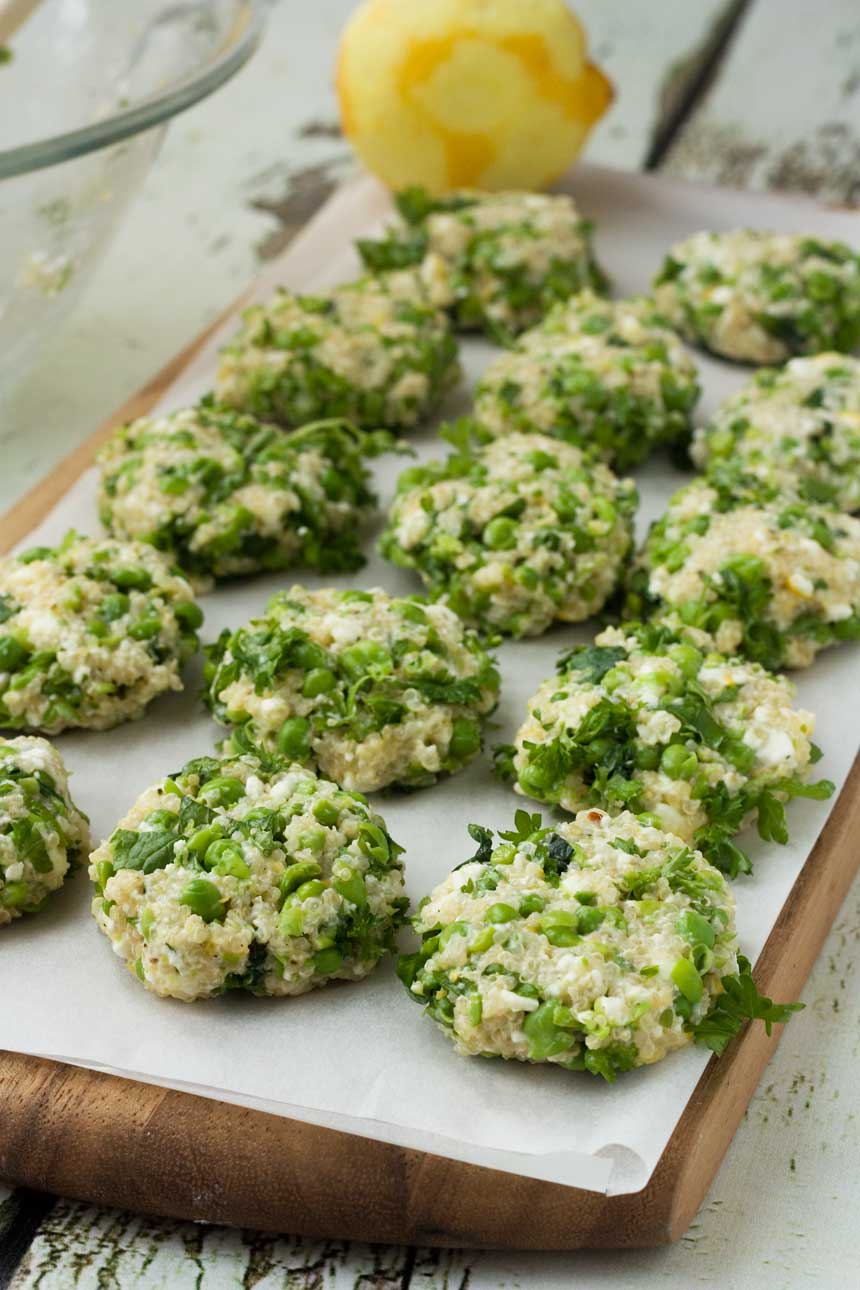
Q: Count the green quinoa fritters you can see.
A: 14